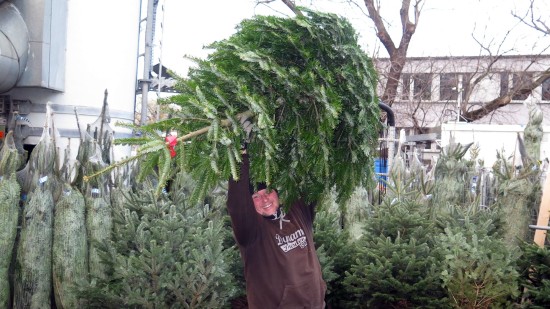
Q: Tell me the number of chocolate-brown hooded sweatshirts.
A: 1